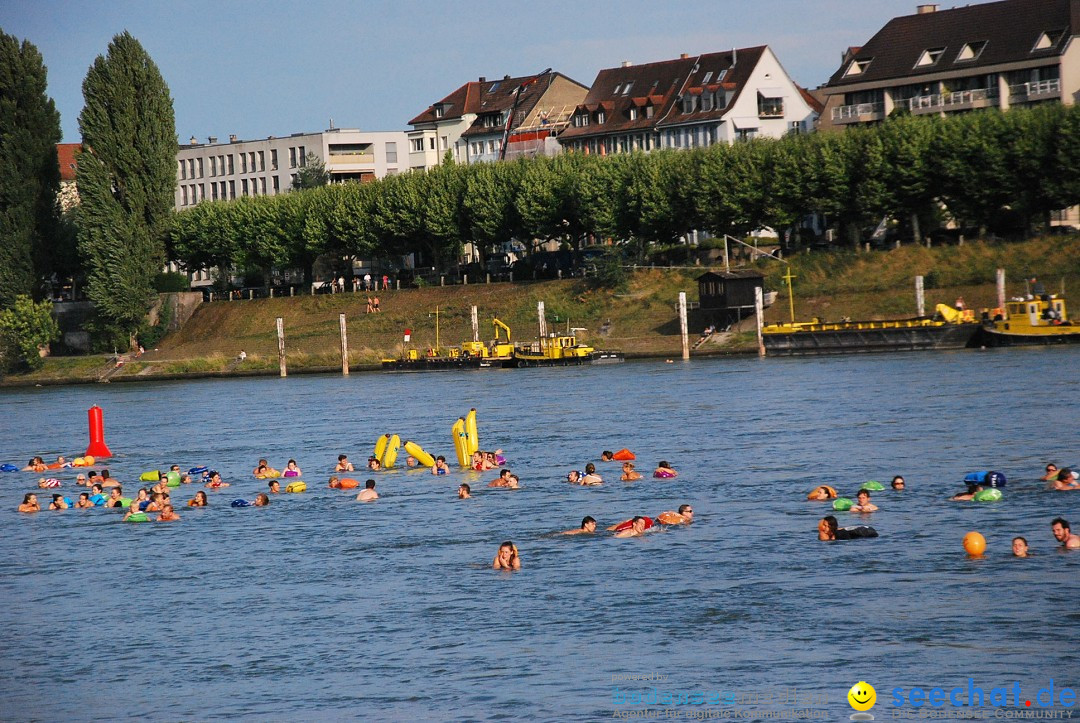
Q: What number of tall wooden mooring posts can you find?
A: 8